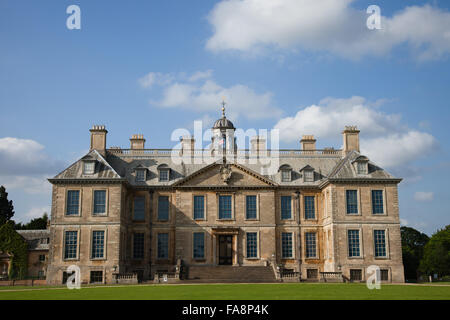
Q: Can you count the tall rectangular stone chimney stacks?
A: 6